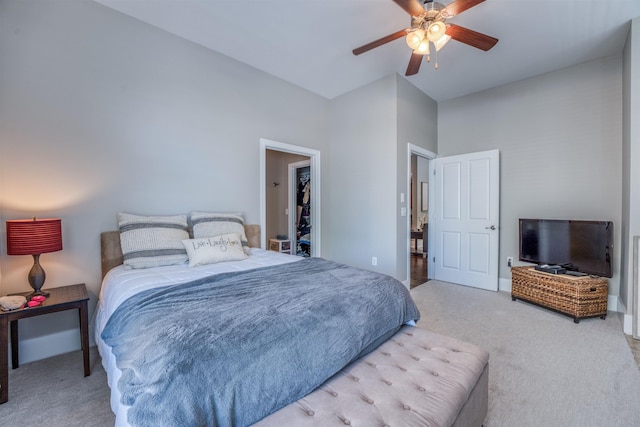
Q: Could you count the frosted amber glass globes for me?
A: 4